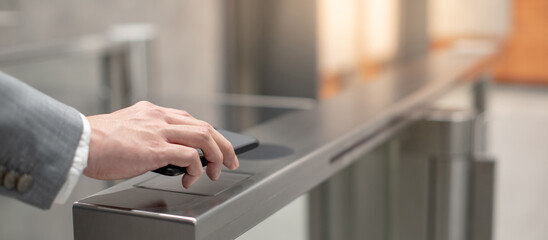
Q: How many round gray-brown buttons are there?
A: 3